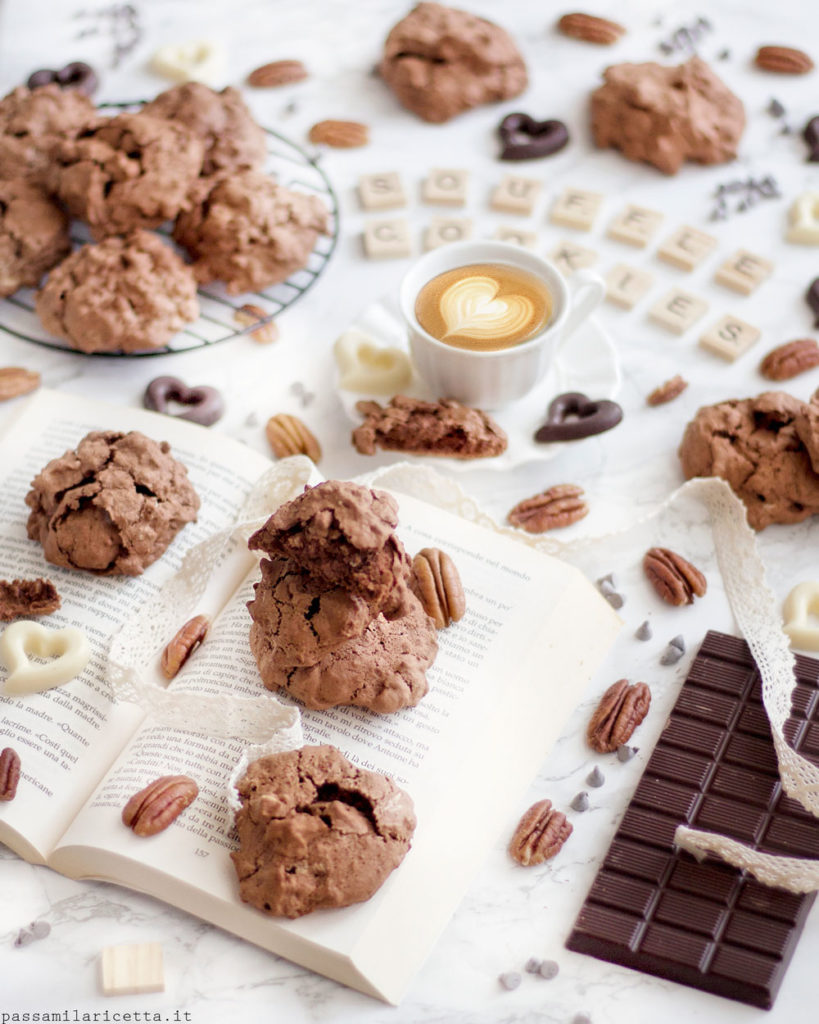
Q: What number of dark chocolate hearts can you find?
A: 6